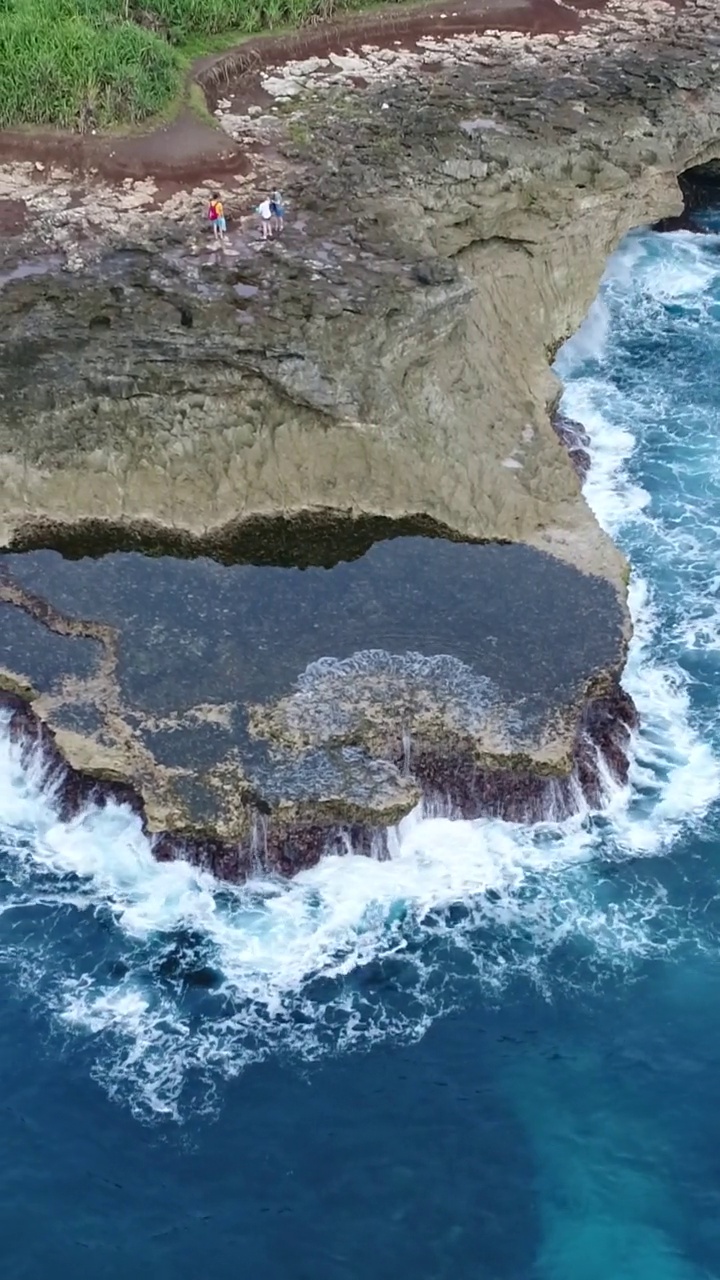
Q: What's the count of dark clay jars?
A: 0